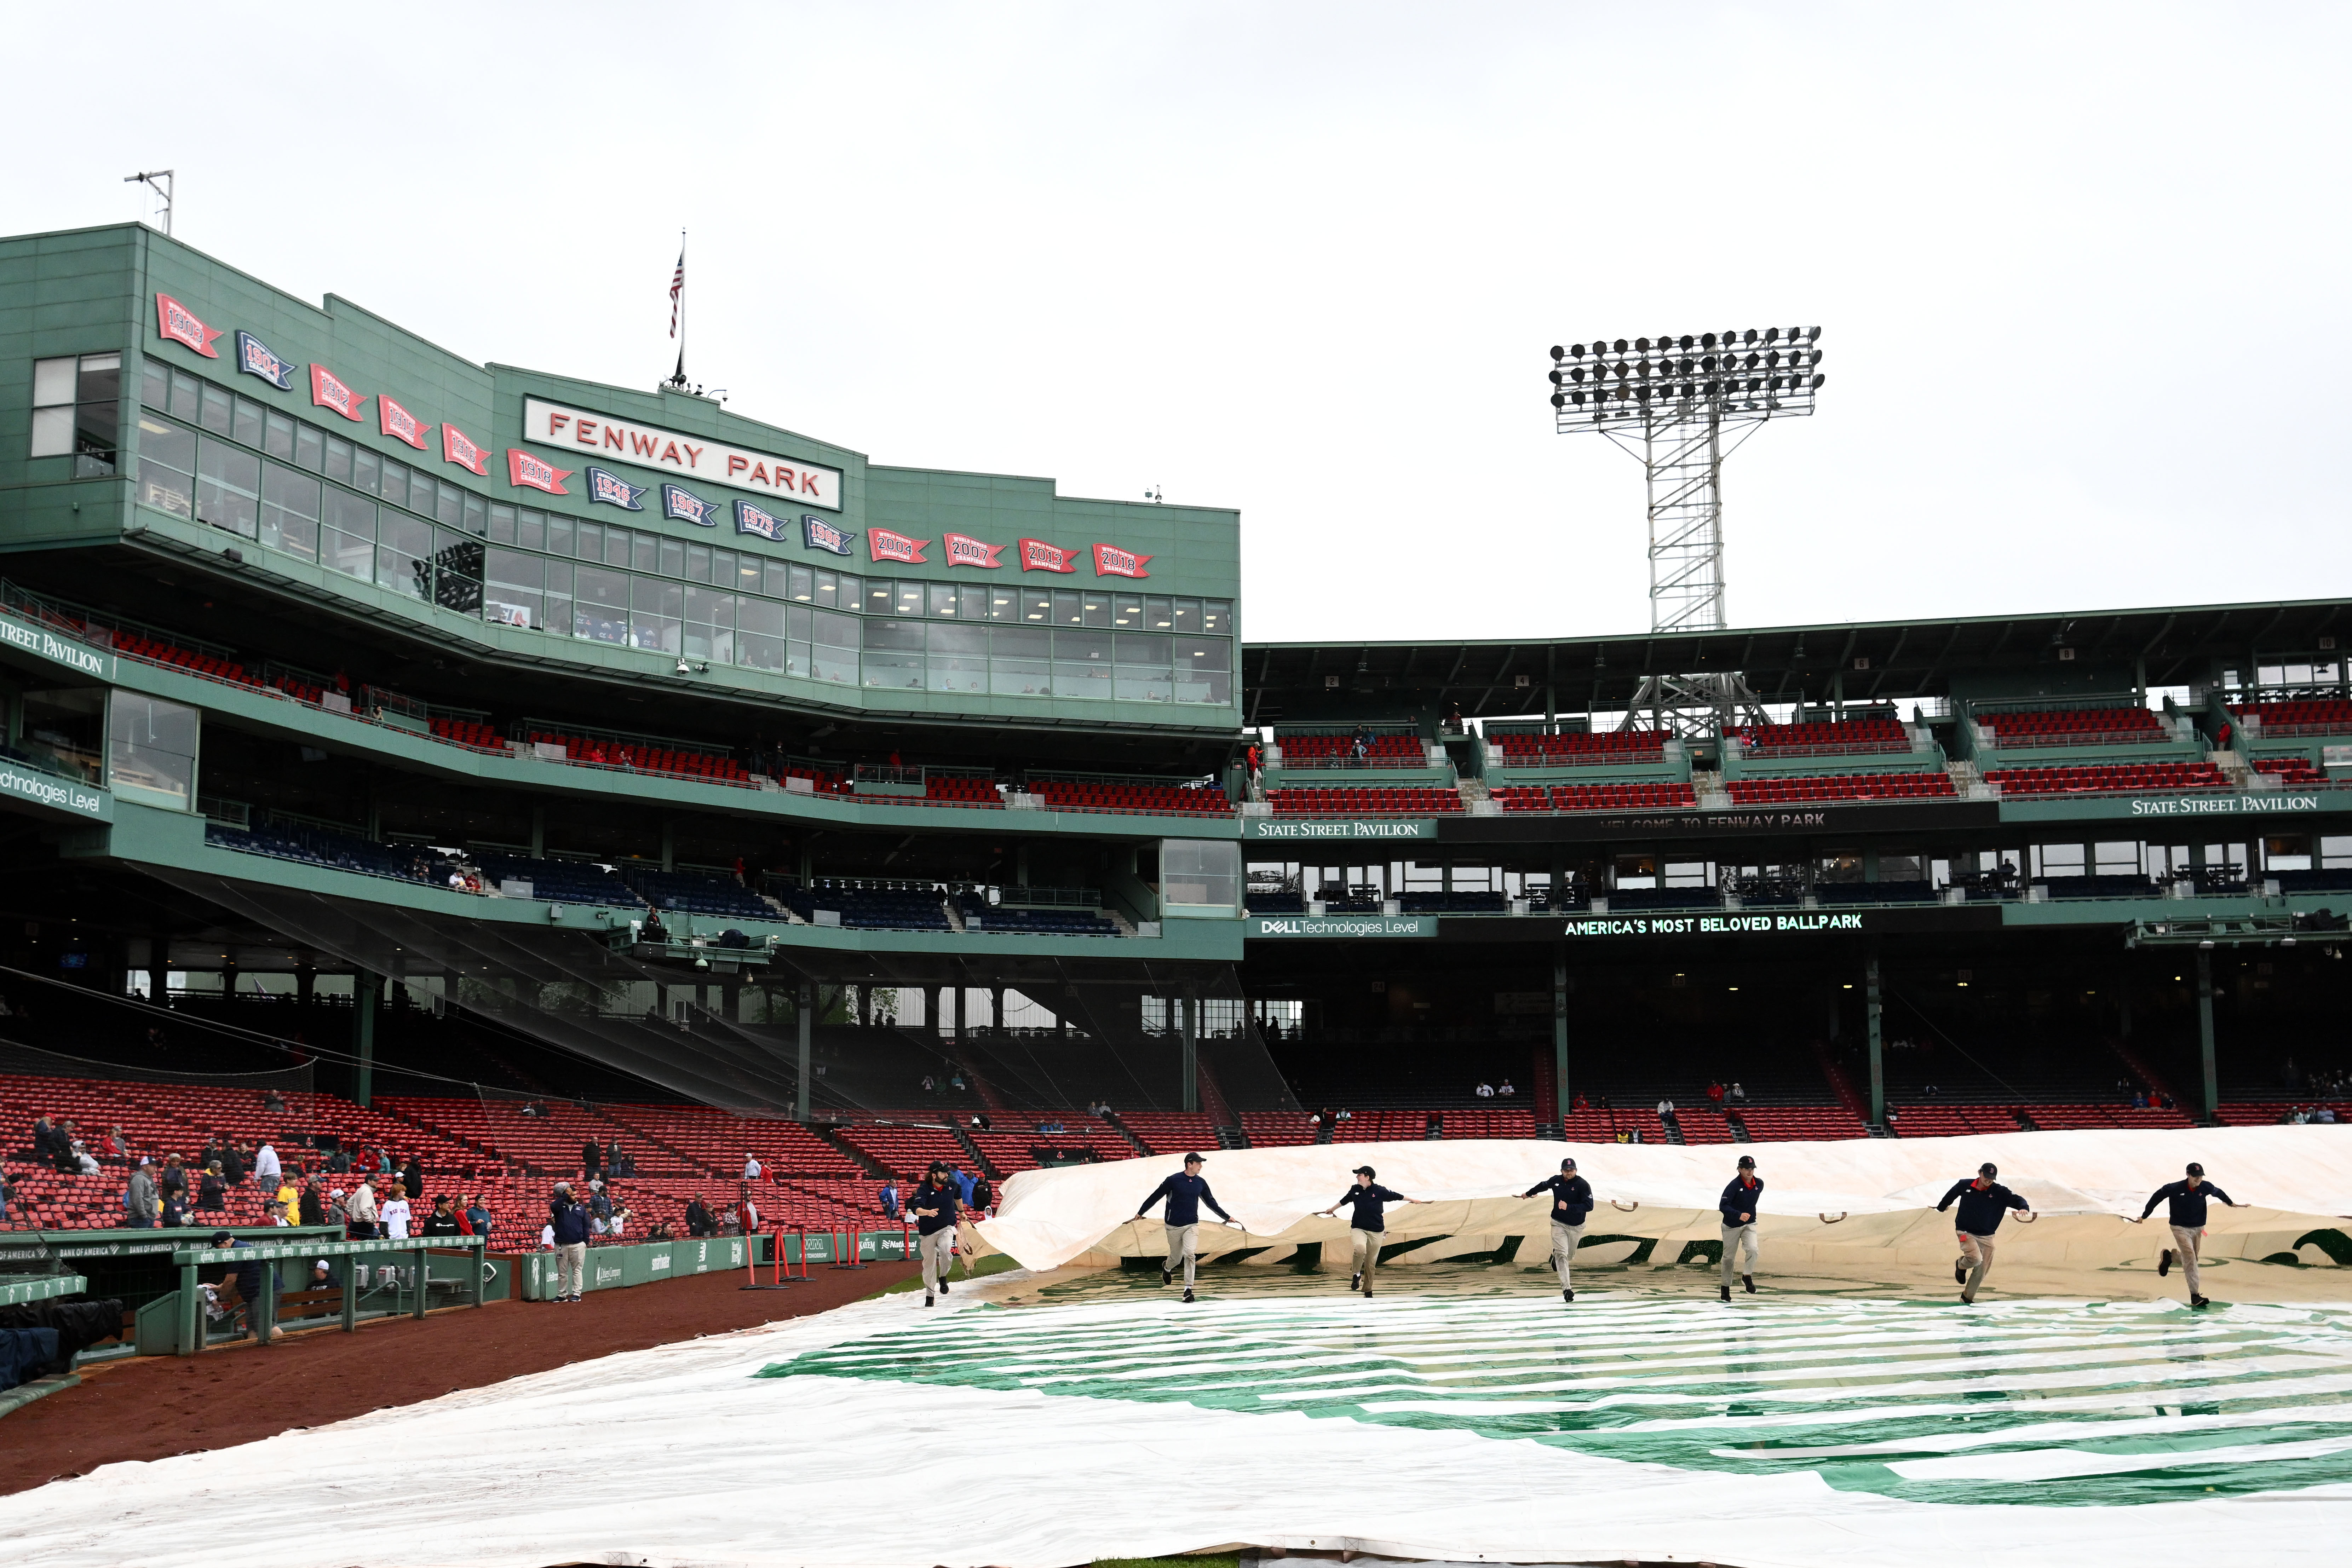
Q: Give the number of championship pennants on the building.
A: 14